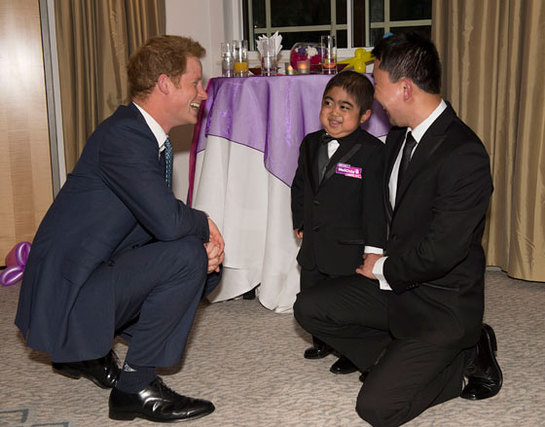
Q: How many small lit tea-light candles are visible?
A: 2